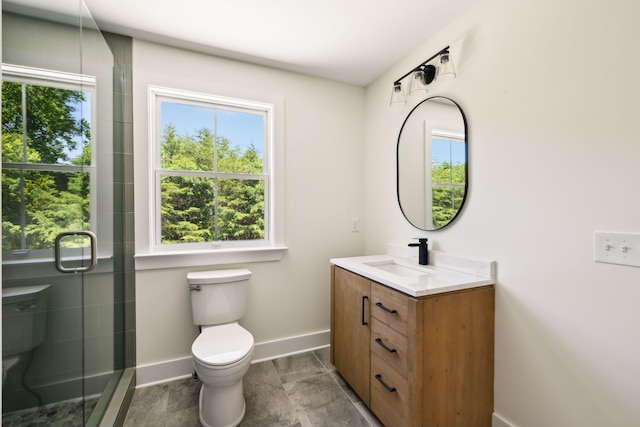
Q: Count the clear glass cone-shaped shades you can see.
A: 3